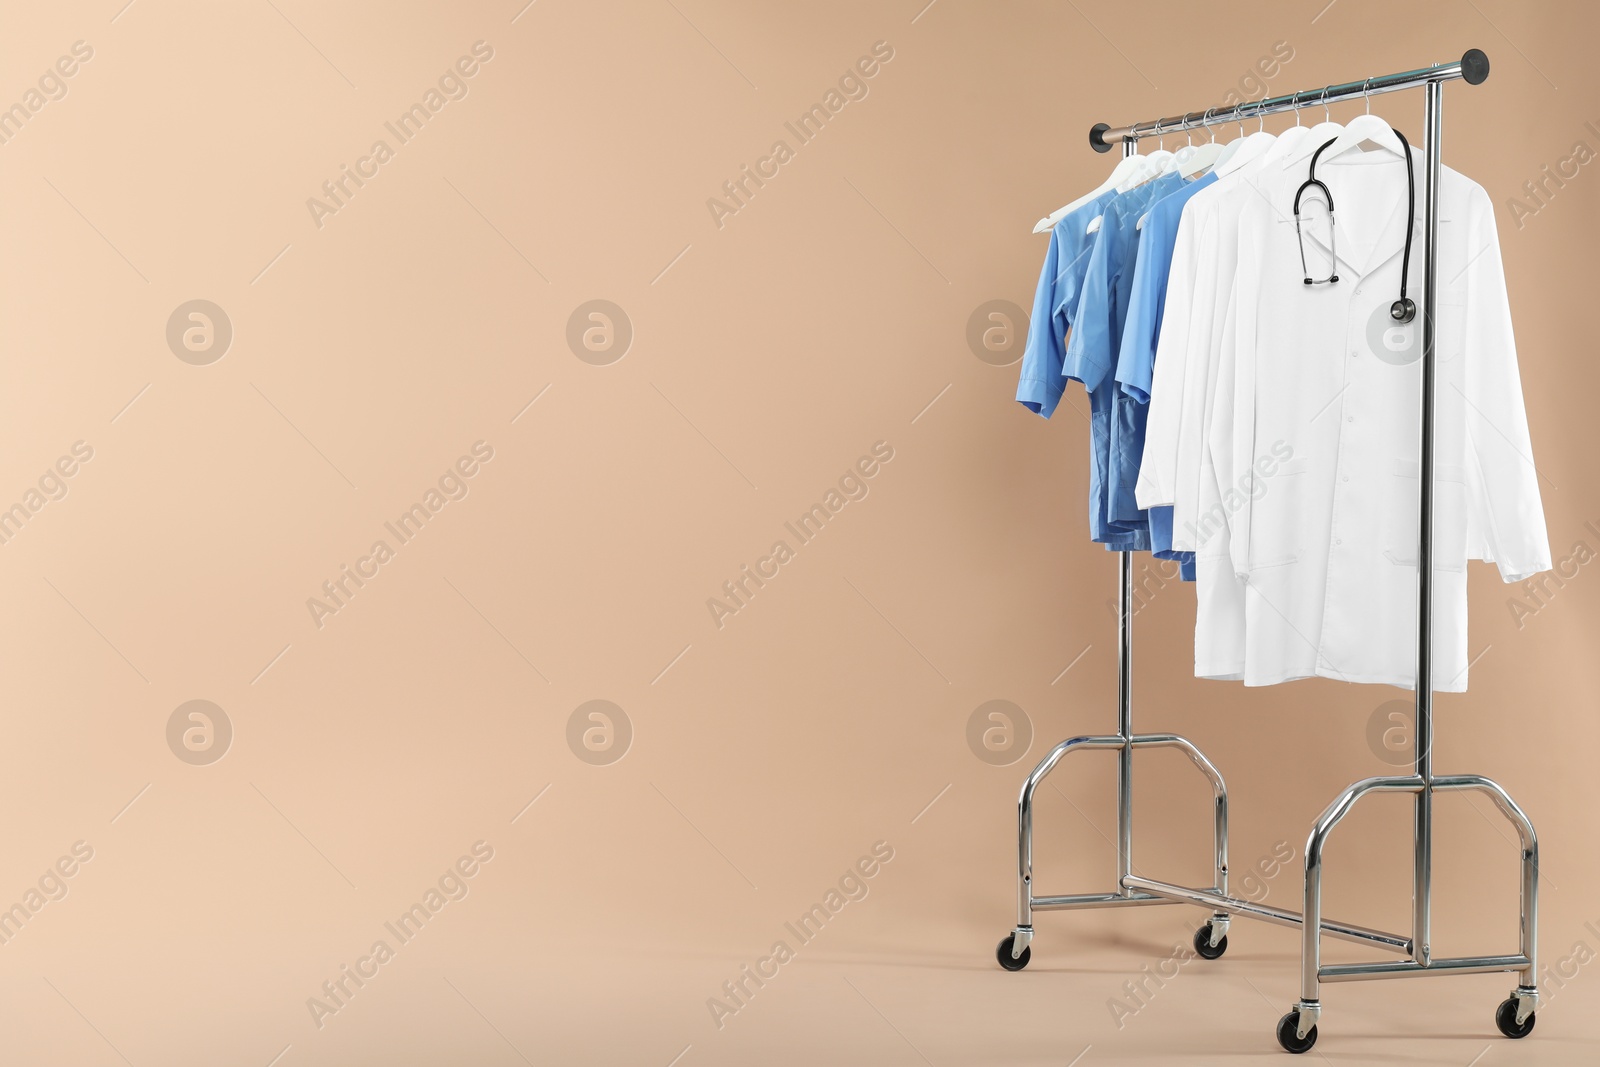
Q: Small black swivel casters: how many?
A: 4